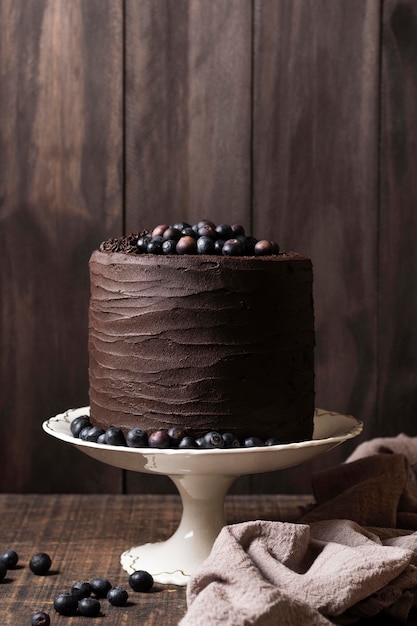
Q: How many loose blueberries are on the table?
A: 10